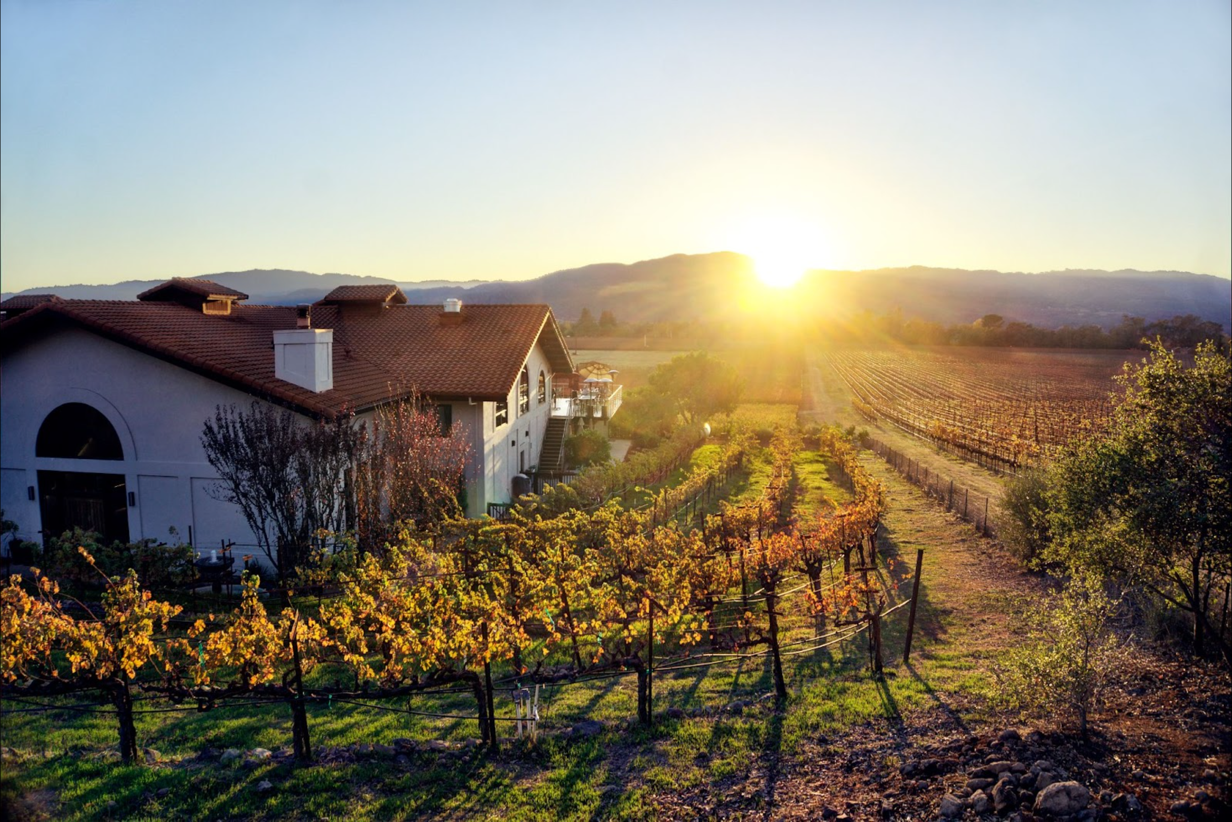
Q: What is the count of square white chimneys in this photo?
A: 1